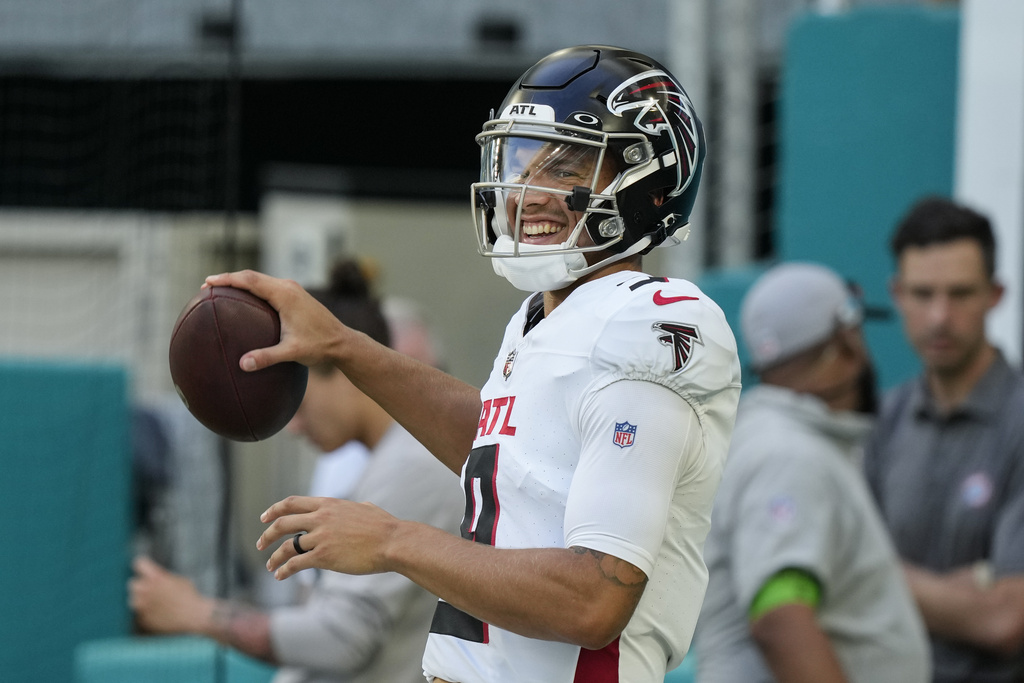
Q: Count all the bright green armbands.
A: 1